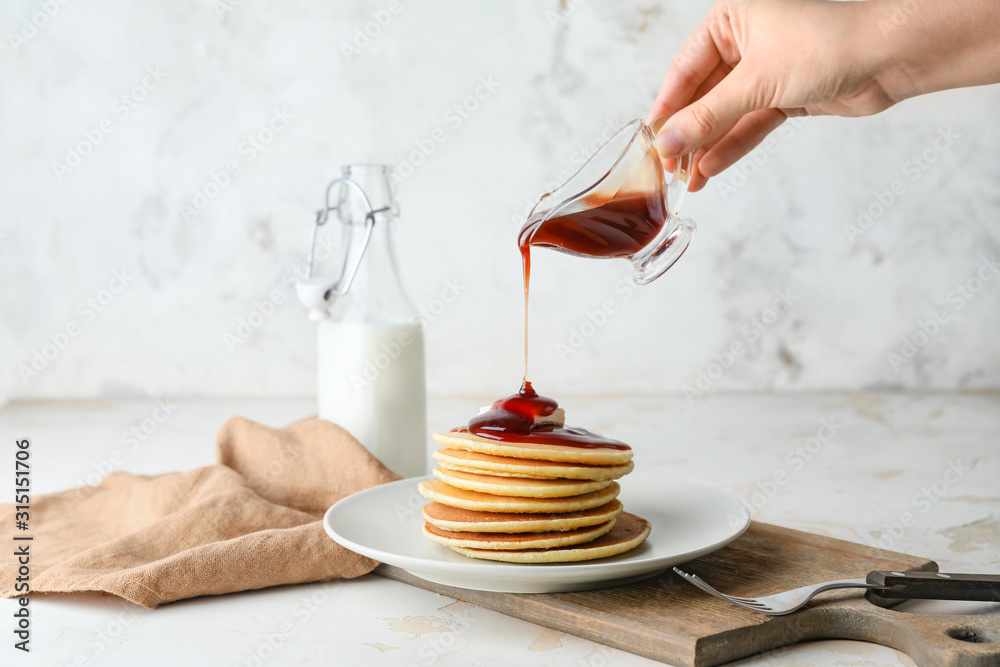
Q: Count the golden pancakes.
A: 7